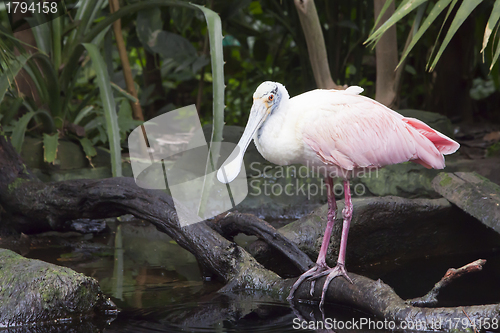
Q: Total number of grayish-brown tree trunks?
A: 2